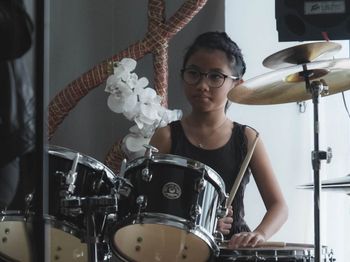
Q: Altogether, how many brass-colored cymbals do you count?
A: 2